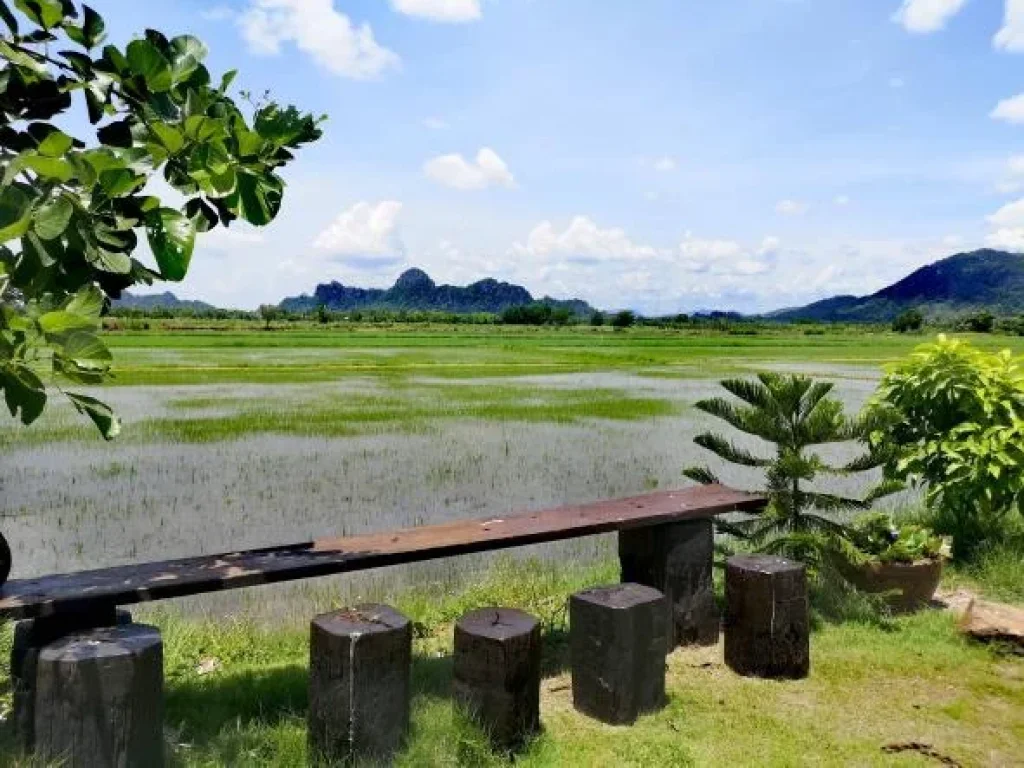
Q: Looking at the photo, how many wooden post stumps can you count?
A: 5